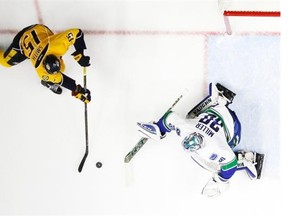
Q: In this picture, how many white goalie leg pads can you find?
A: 2